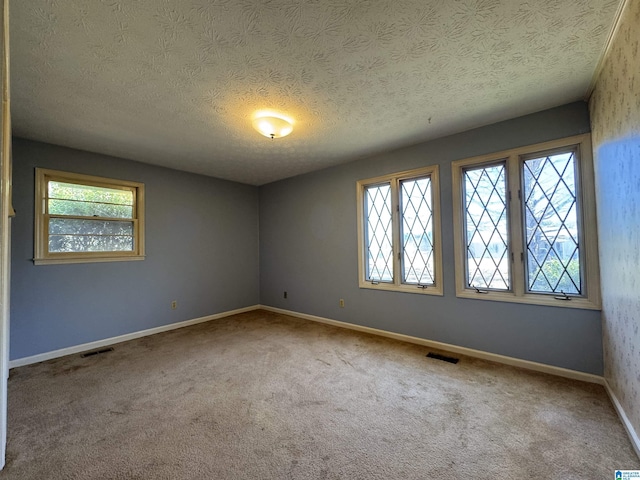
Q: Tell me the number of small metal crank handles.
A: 4